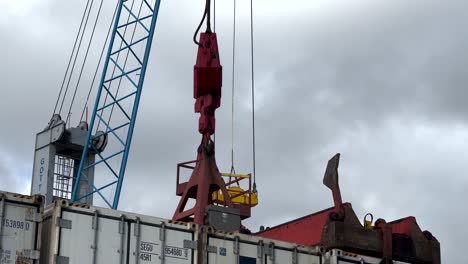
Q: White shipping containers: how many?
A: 4